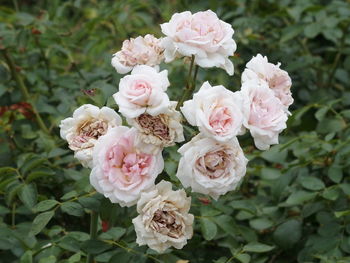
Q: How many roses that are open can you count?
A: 11